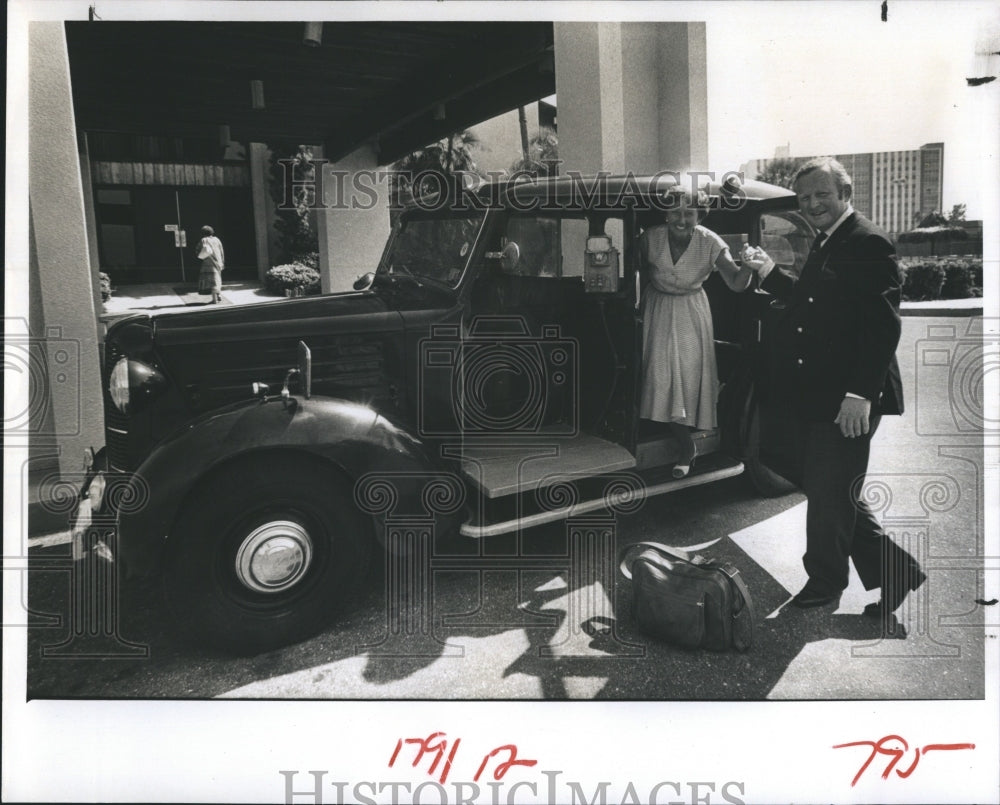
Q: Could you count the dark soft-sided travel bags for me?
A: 1